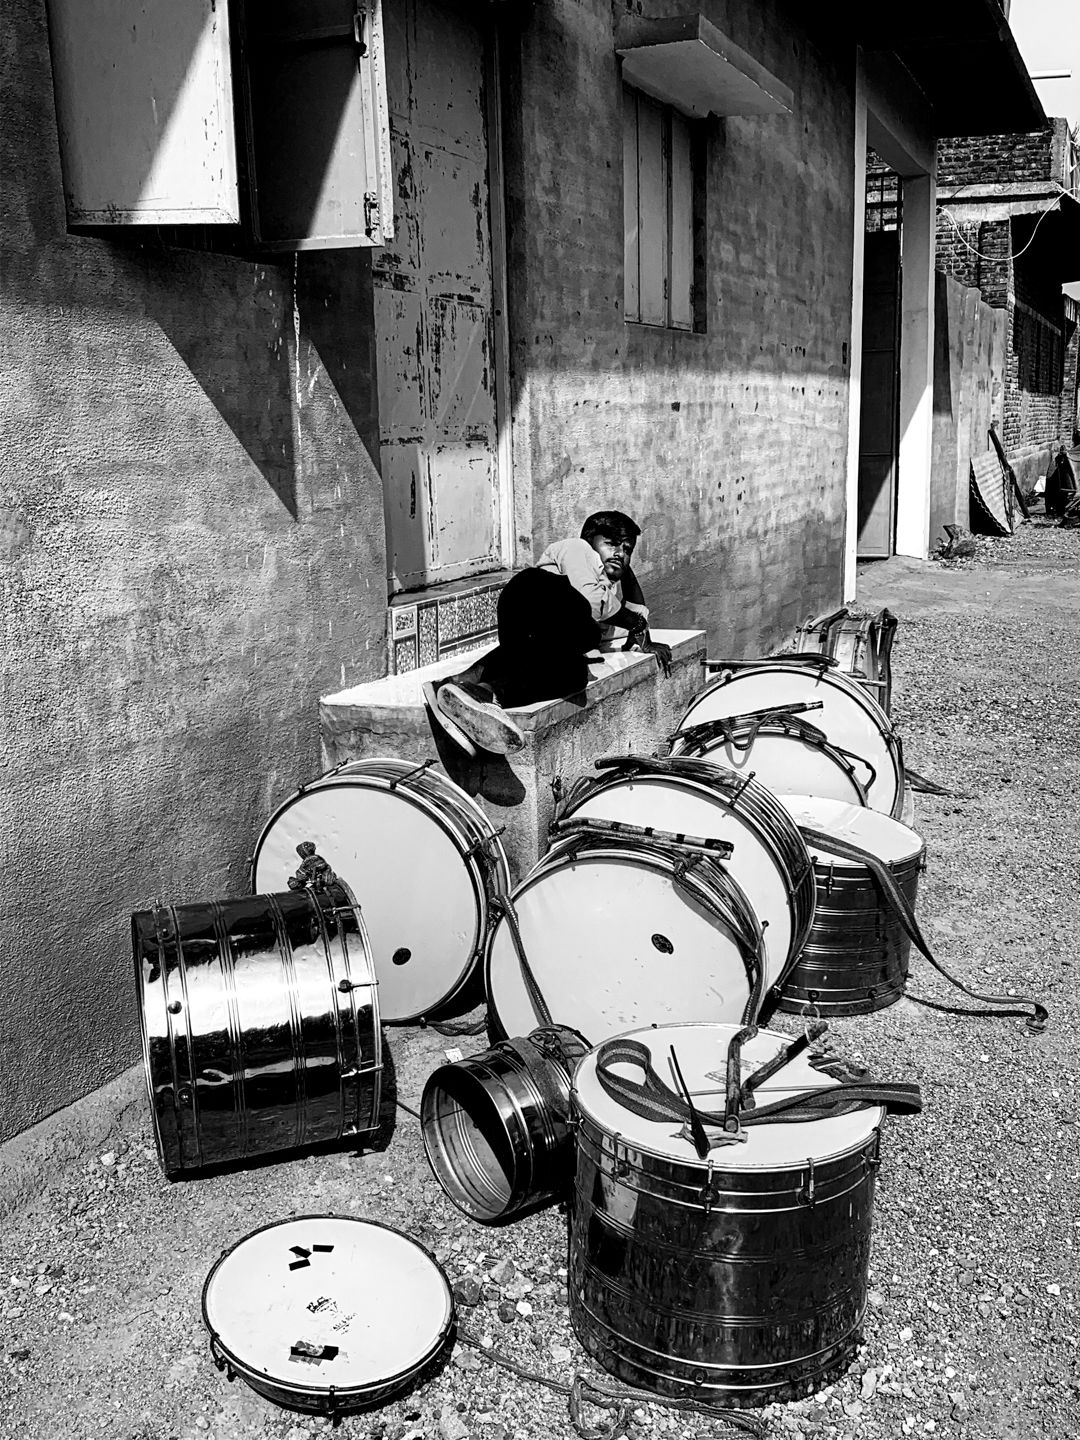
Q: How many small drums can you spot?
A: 2